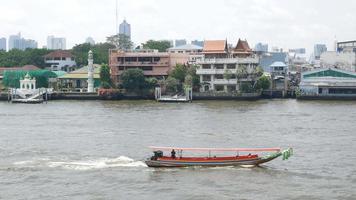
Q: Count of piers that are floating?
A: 2